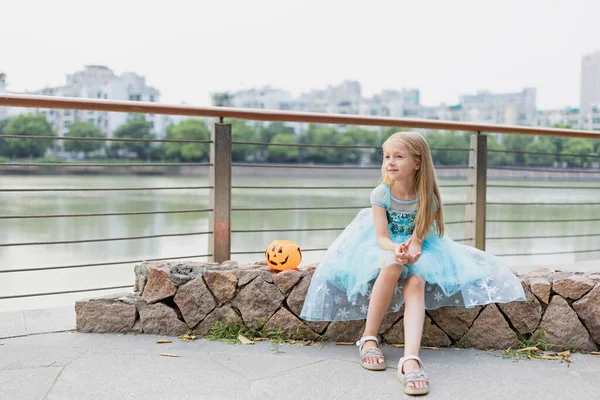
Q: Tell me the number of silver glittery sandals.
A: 2